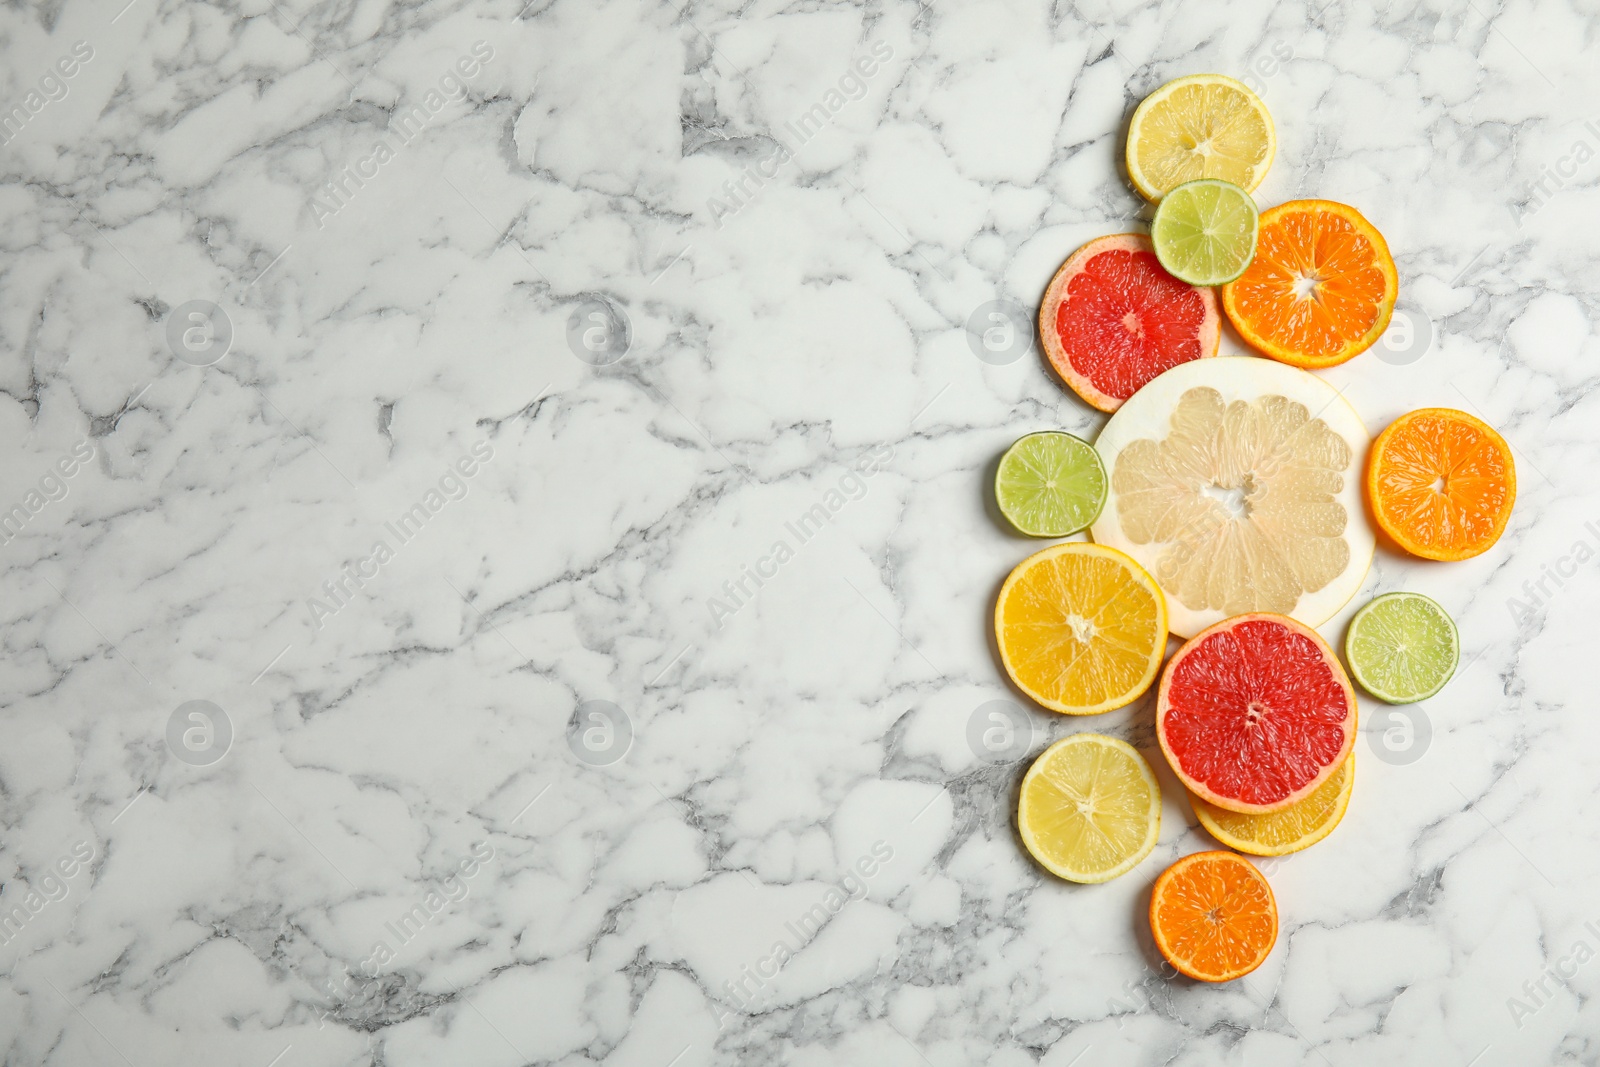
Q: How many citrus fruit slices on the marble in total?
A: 13